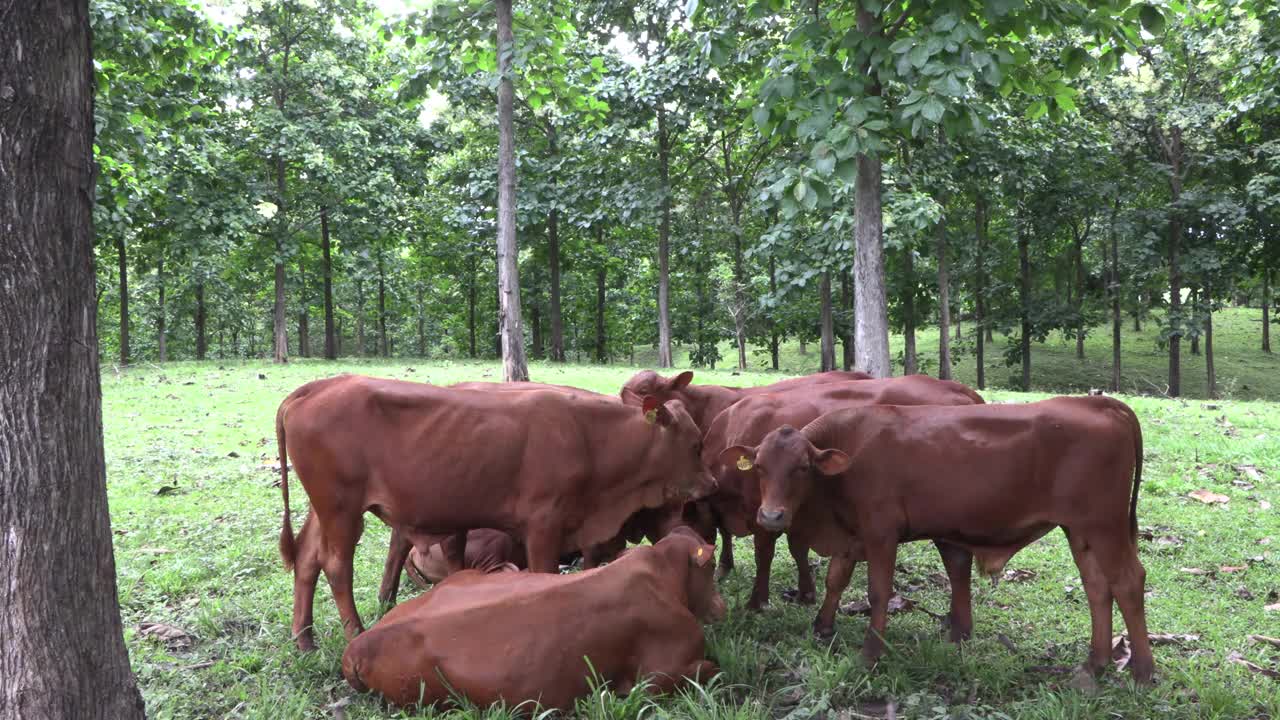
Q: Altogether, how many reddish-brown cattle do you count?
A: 7